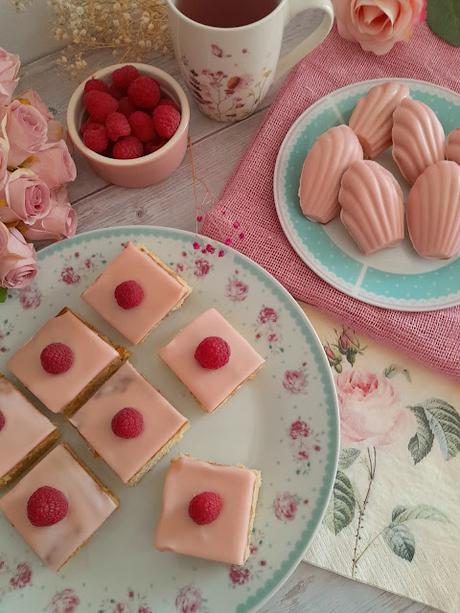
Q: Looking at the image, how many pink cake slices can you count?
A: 7